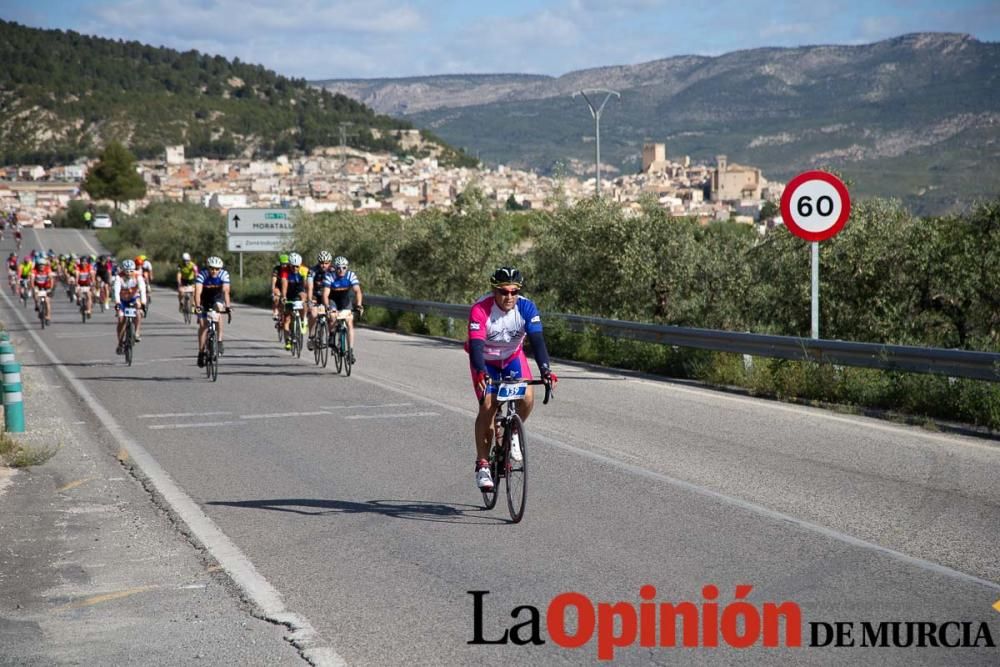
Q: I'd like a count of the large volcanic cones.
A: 0